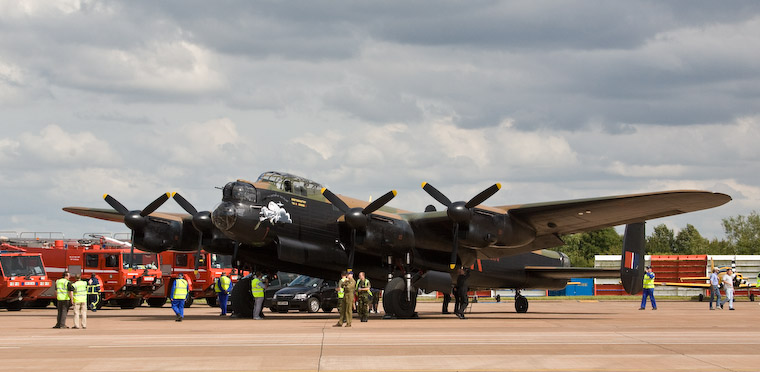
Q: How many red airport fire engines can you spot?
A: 3